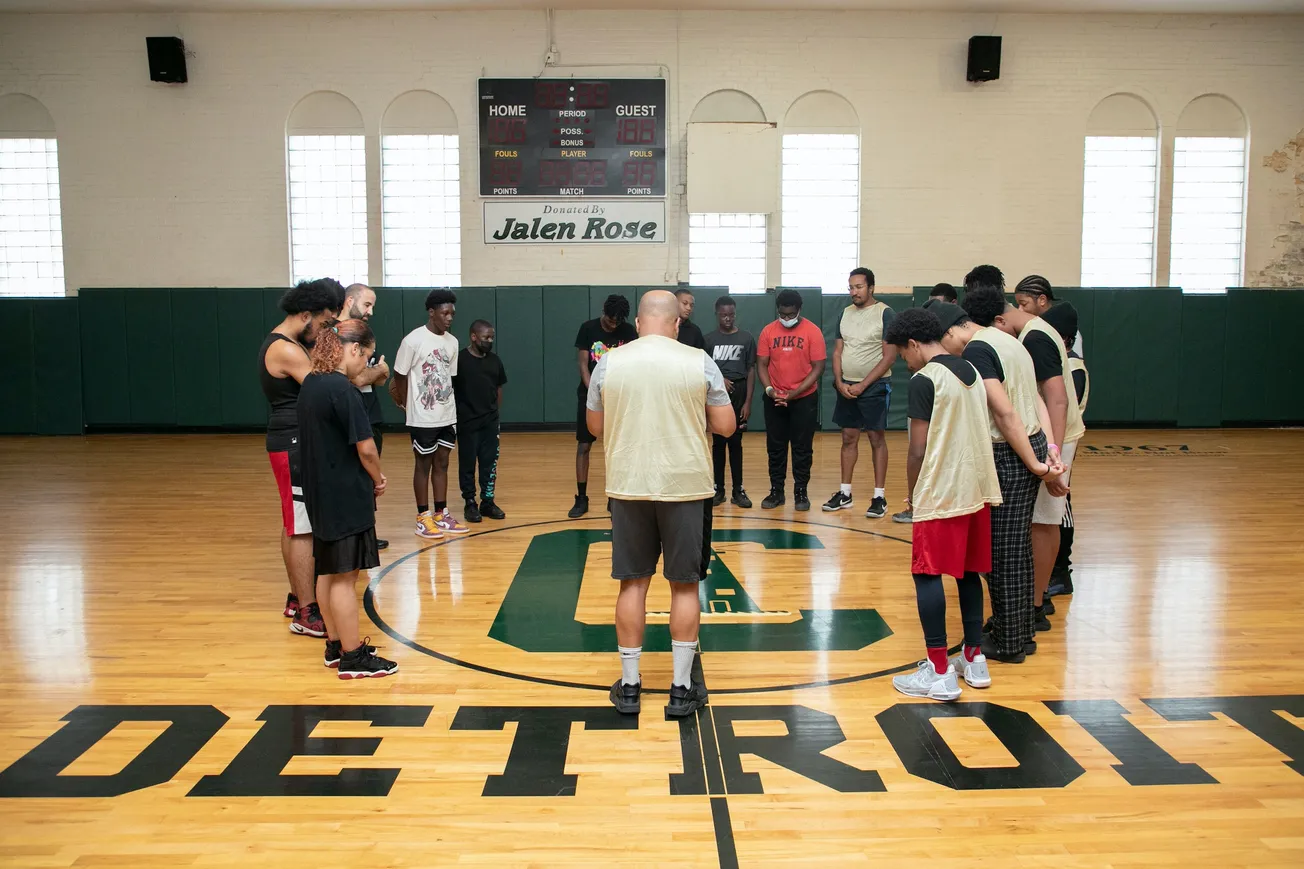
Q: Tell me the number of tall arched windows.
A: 7